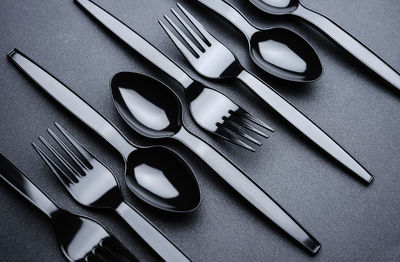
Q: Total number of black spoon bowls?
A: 4